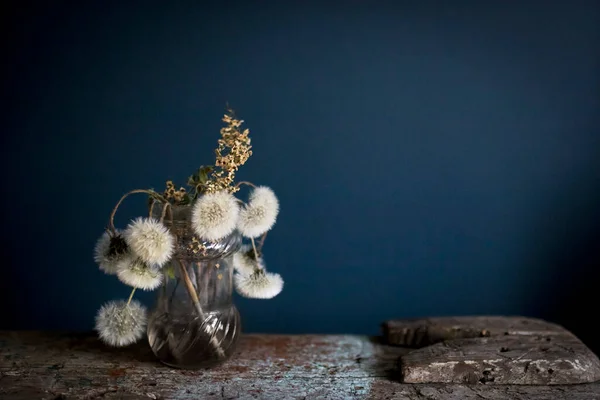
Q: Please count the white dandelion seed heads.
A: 8